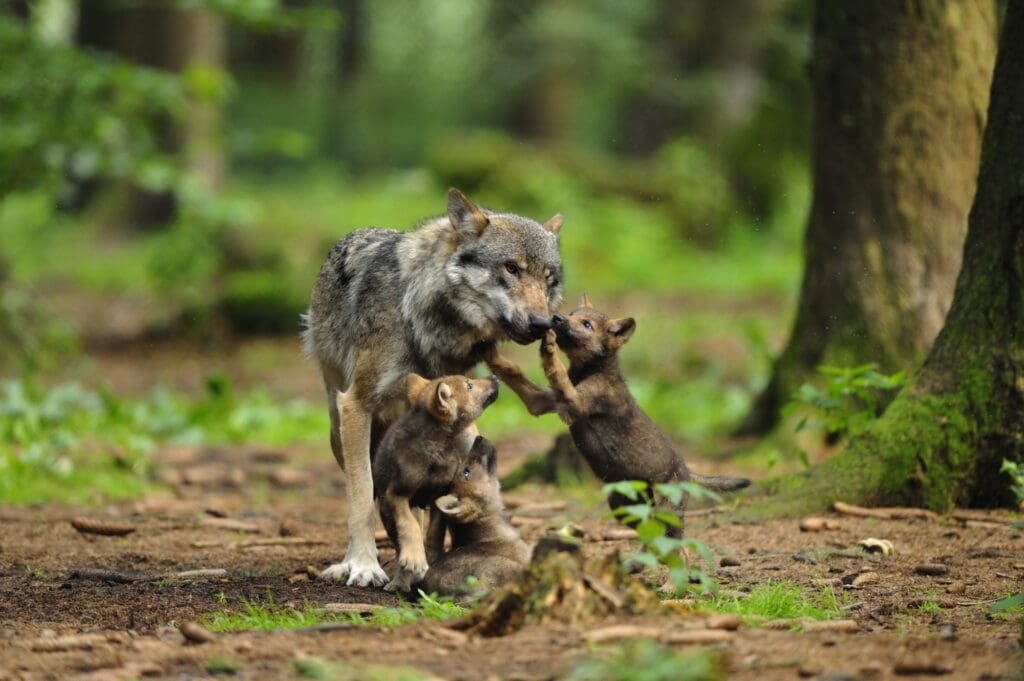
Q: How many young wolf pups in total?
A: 3